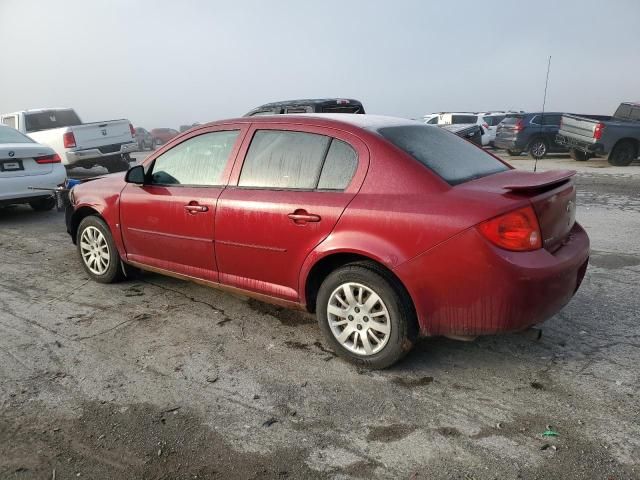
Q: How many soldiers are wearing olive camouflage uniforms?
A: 0